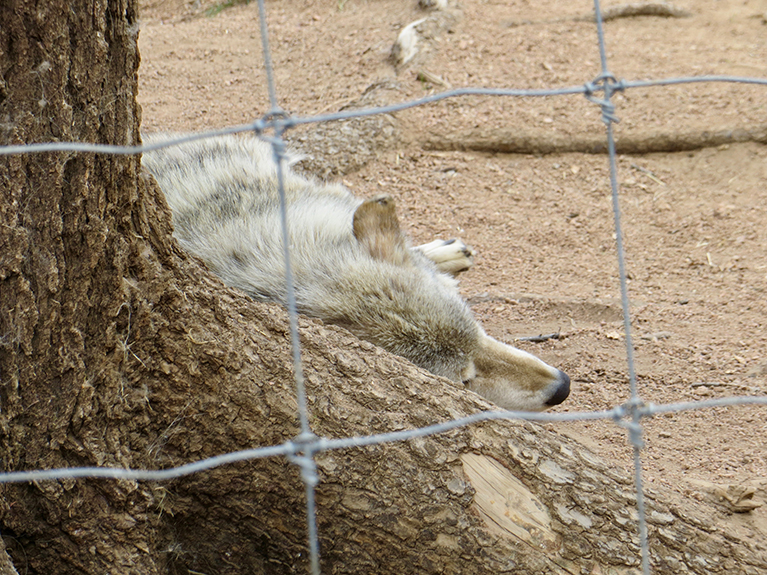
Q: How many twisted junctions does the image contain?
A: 4